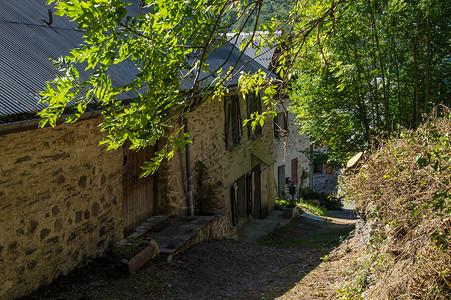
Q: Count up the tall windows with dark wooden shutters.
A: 2